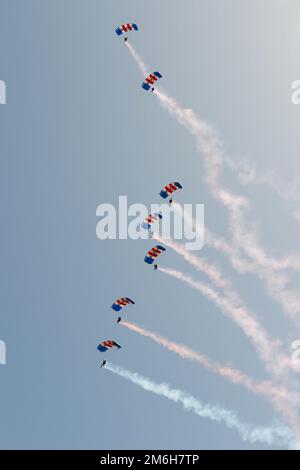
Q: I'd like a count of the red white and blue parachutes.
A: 7